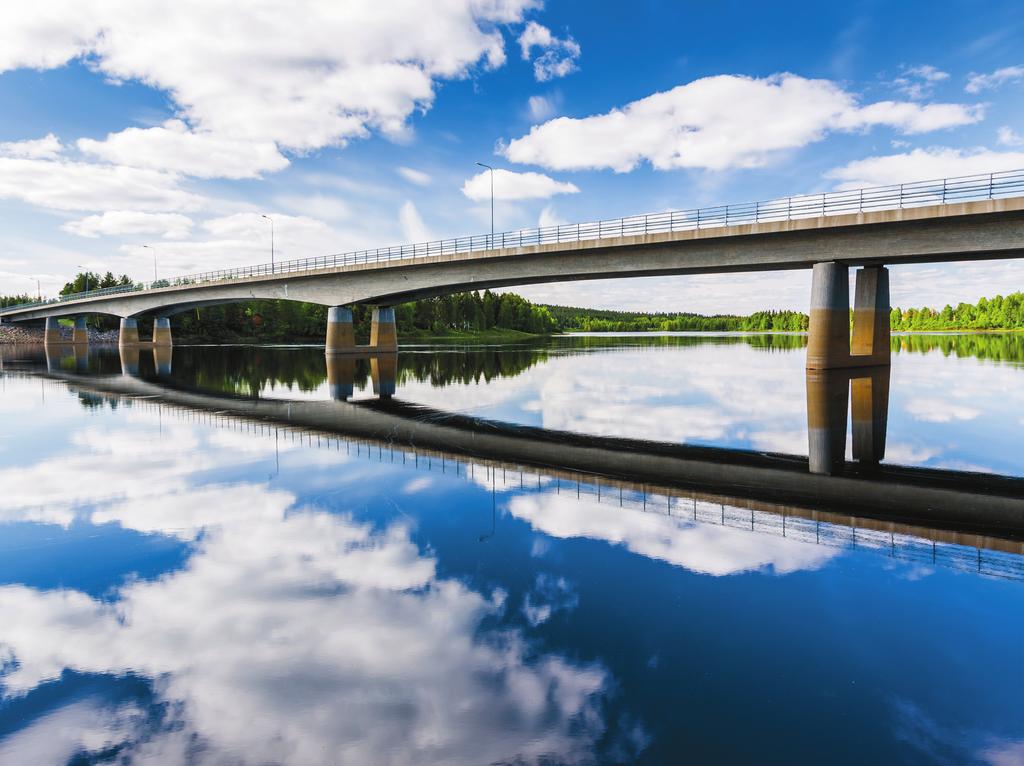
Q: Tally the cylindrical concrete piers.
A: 8